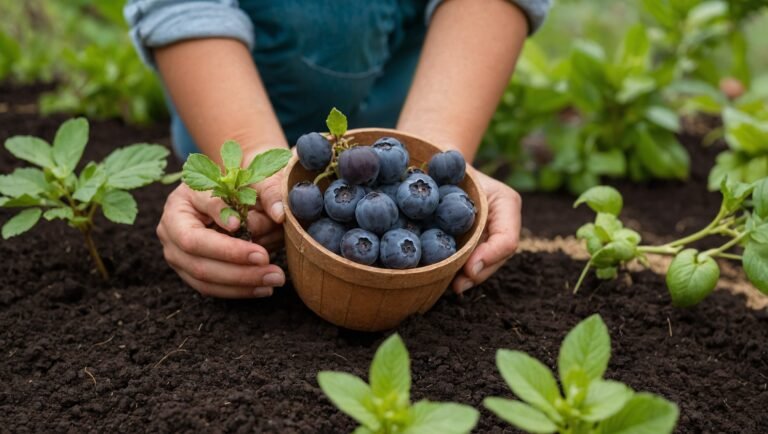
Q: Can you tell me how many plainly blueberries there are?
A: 13